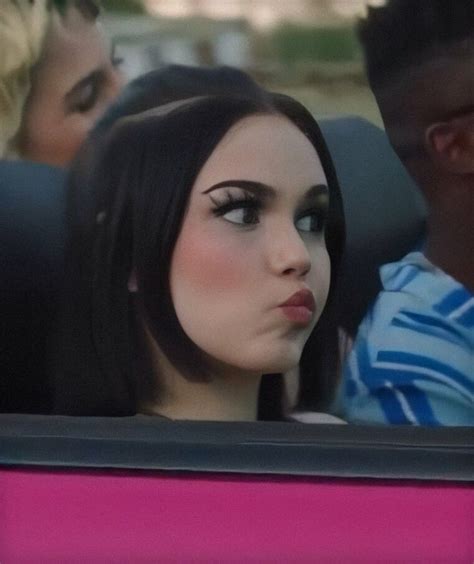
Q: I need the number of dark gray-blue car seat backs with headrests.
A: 2